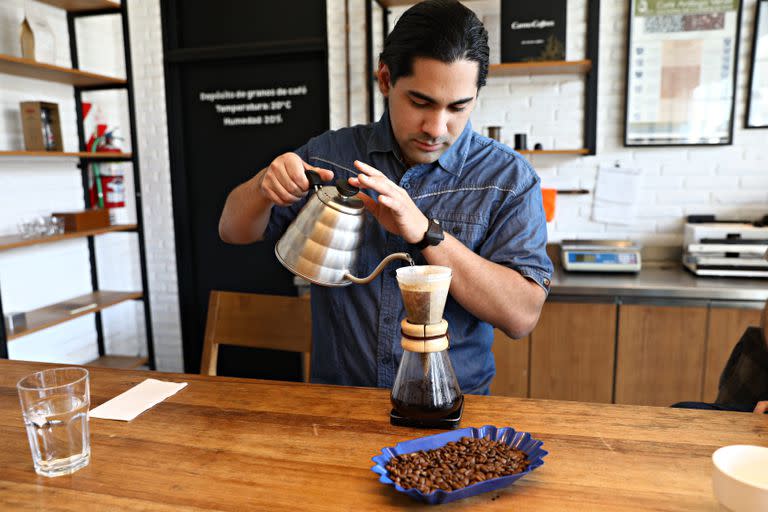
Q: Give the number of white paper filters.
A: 1